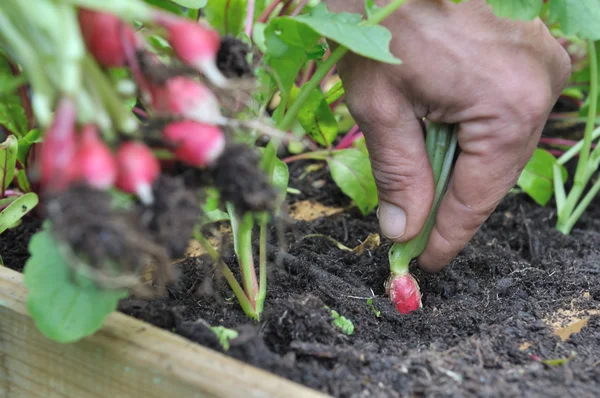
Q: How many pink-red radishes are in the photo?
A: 8